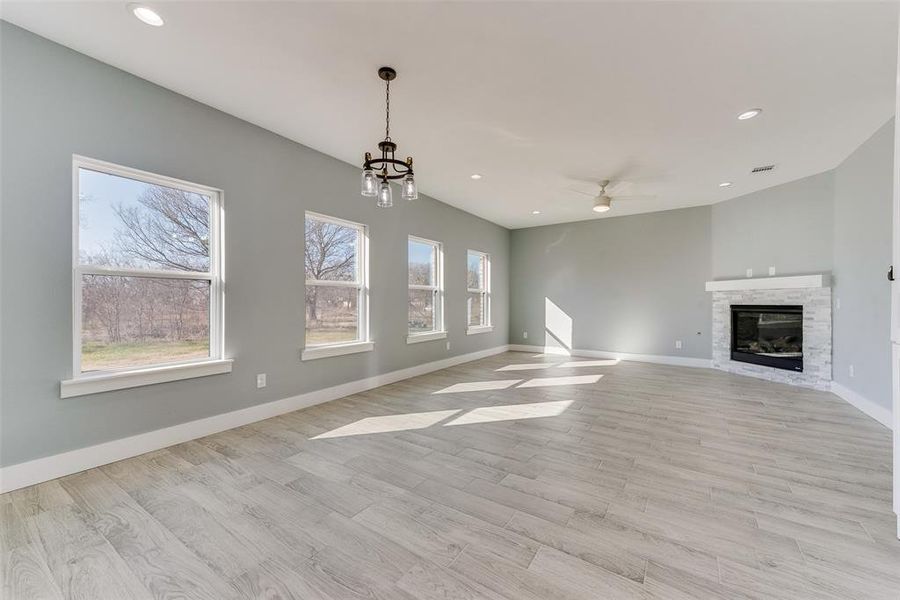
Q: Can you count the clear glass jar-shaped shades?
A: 3